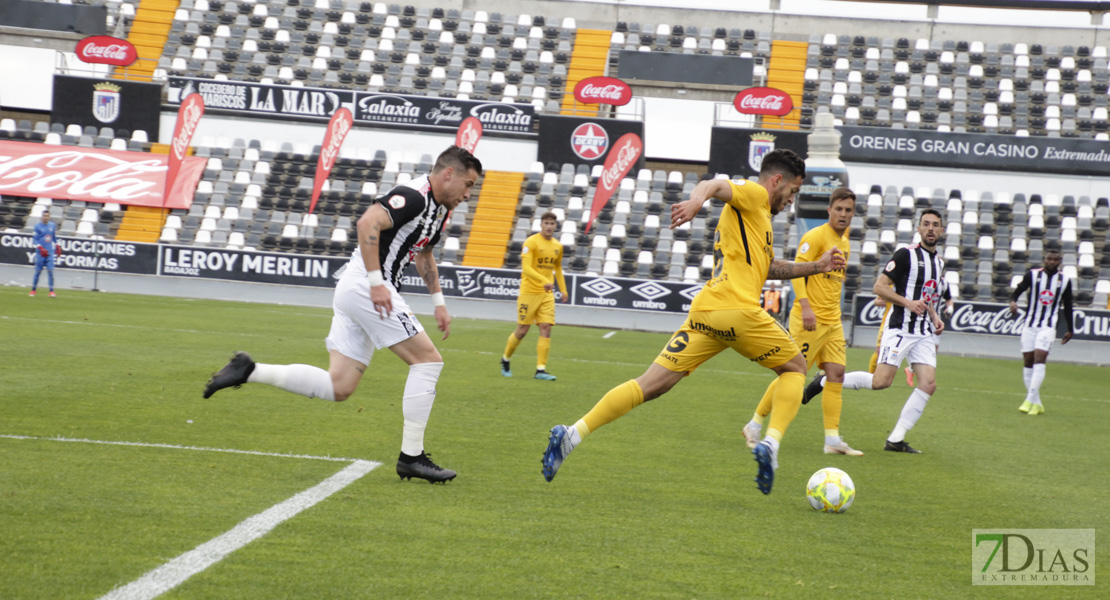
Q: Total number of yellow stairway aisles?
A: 5